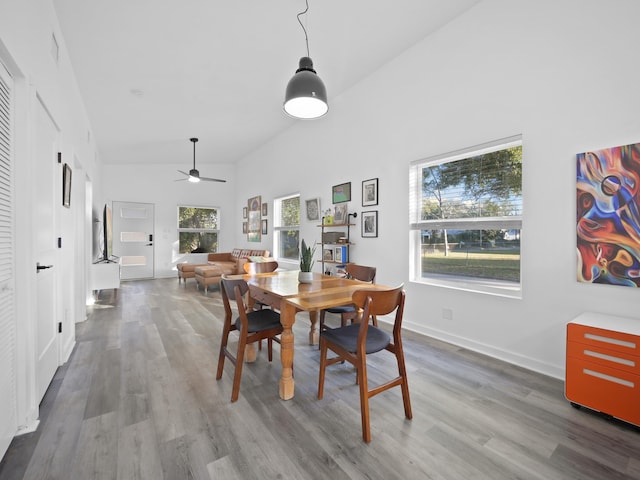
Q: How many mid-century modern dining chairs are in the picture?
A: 4